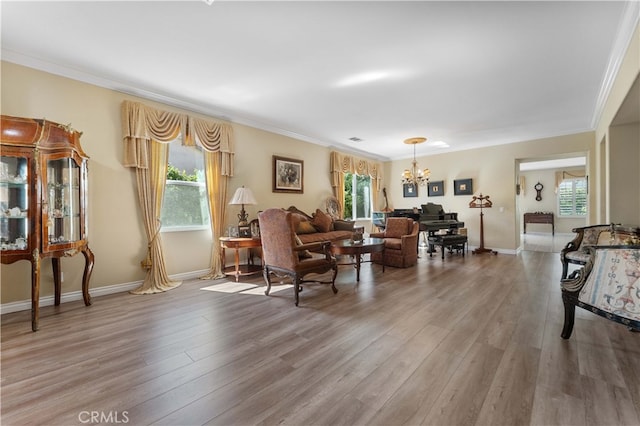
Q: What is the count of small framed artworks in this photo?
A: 3